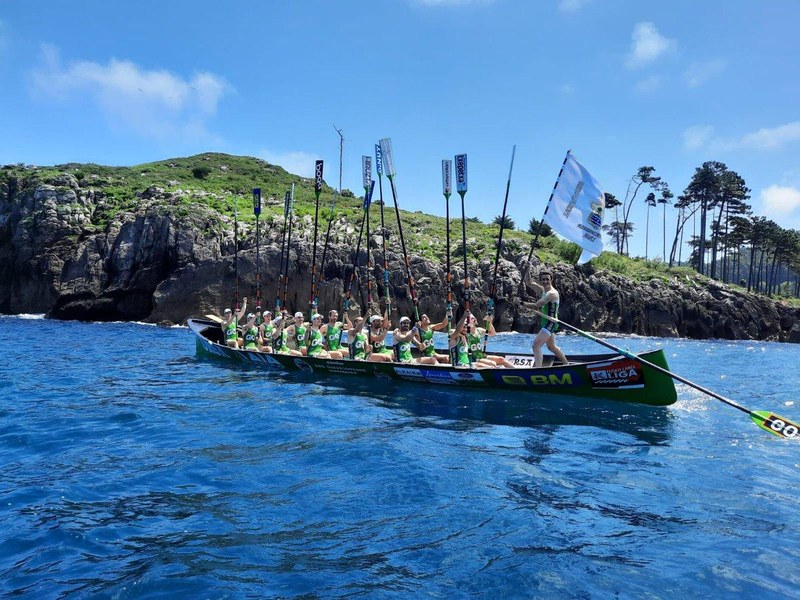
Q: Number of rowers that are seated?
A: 13